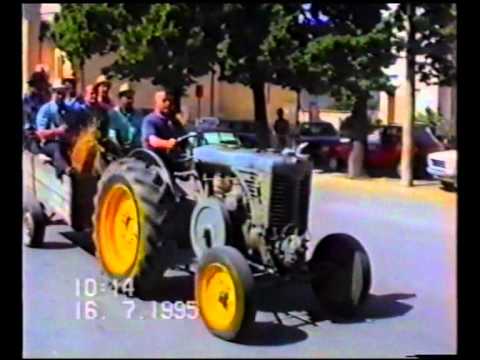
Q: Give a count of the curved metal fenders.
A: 1